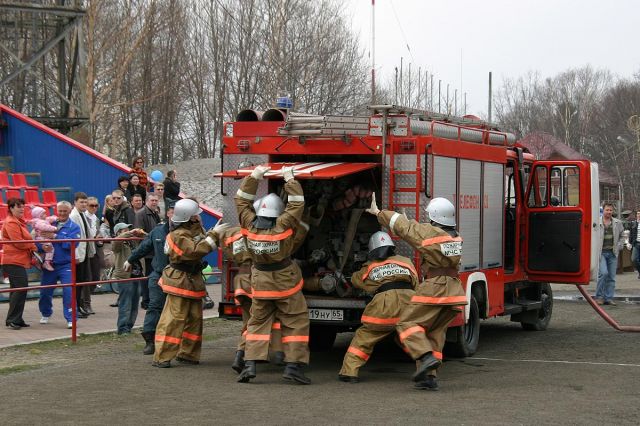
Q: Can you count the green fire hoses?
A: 0